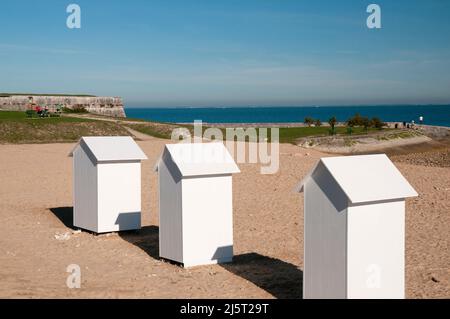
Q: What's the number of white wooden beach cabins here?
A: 3